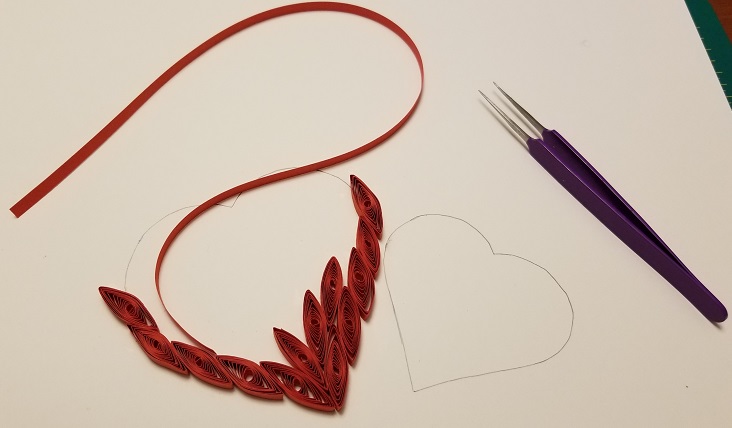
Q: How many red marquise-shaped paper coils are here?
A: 13